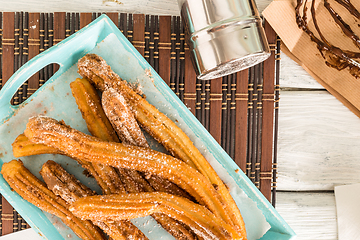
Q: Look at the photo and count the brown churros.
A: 8